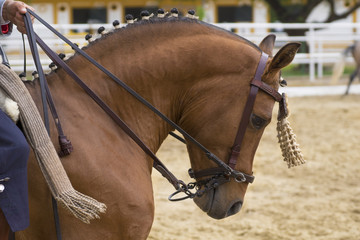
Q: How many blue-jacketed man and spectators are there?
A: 1